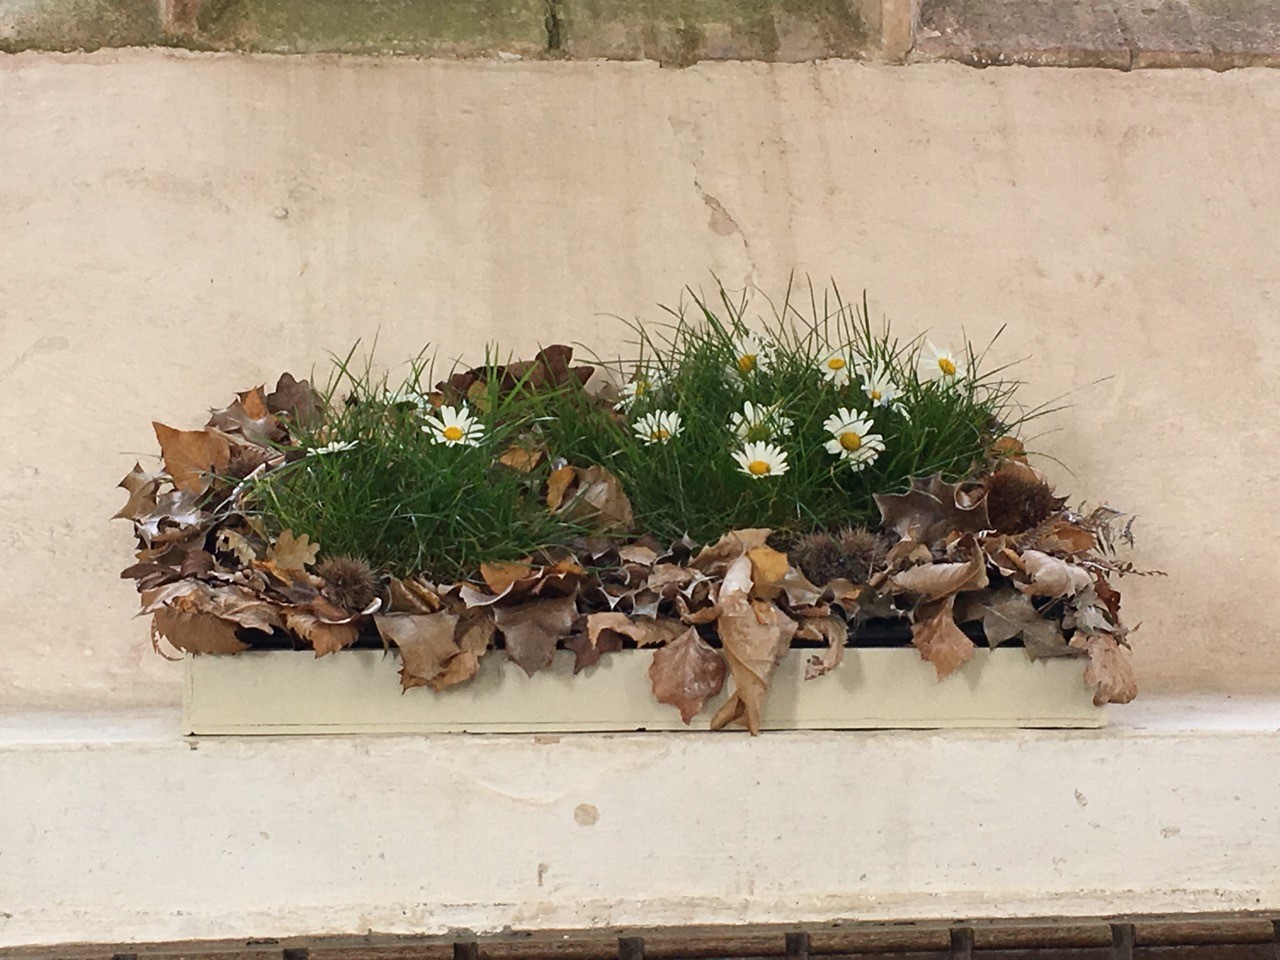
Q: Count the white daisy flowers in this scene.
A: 12